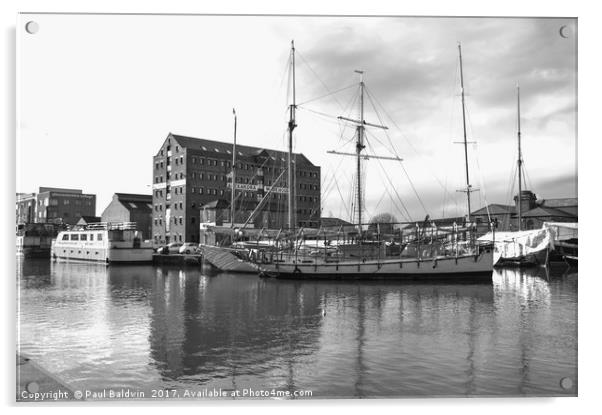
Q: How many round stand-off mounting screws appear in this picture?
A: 4